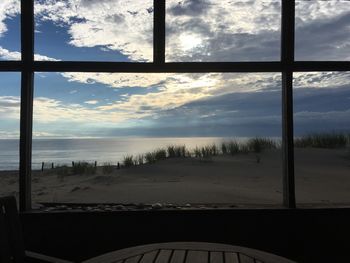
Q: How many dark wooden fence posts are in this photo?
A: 5